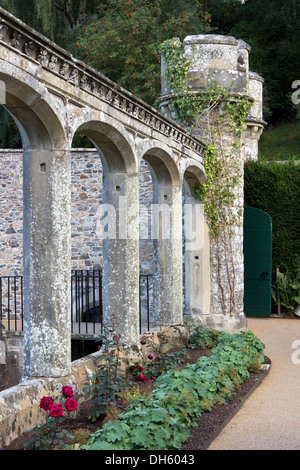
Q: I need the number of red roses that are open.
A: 4